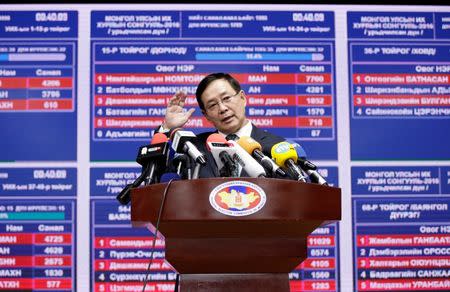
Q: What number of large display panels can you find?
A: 6